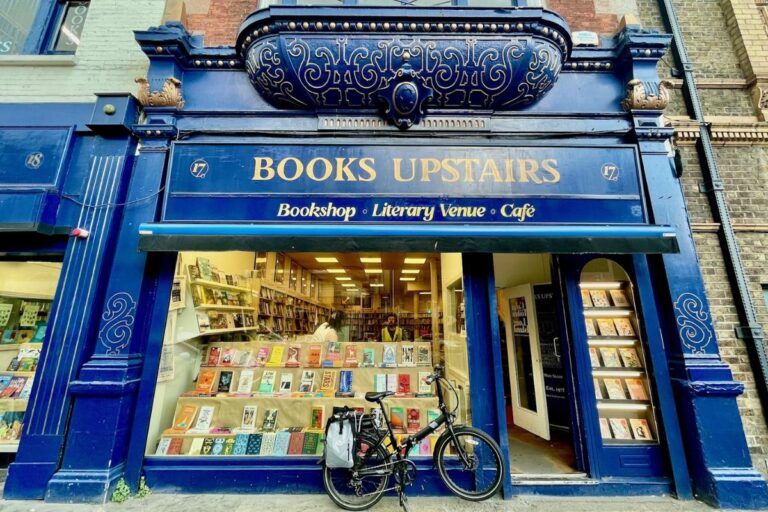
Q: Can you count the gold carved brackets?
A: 2